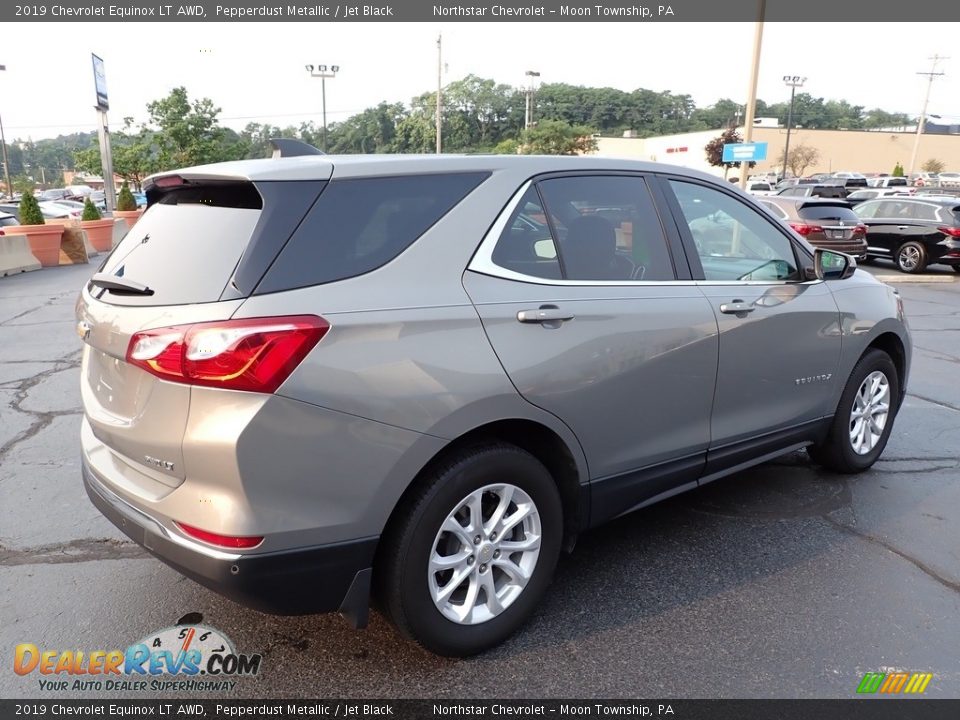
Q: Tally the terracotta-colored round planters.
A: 3